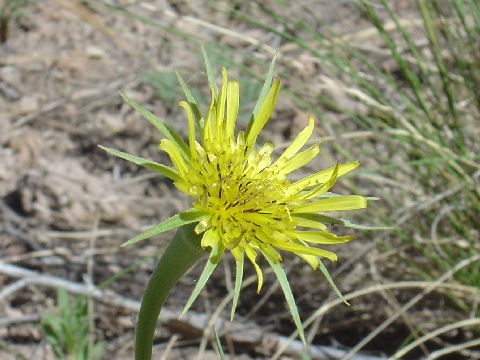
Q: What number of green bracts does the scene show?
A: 12